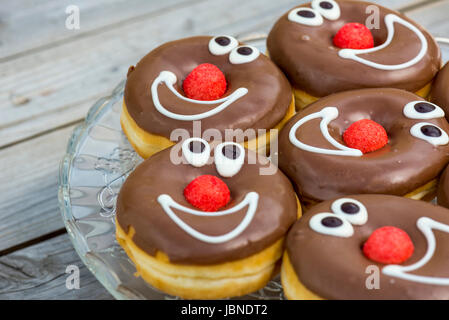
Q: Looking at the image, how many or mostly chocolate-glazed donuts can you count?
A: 5